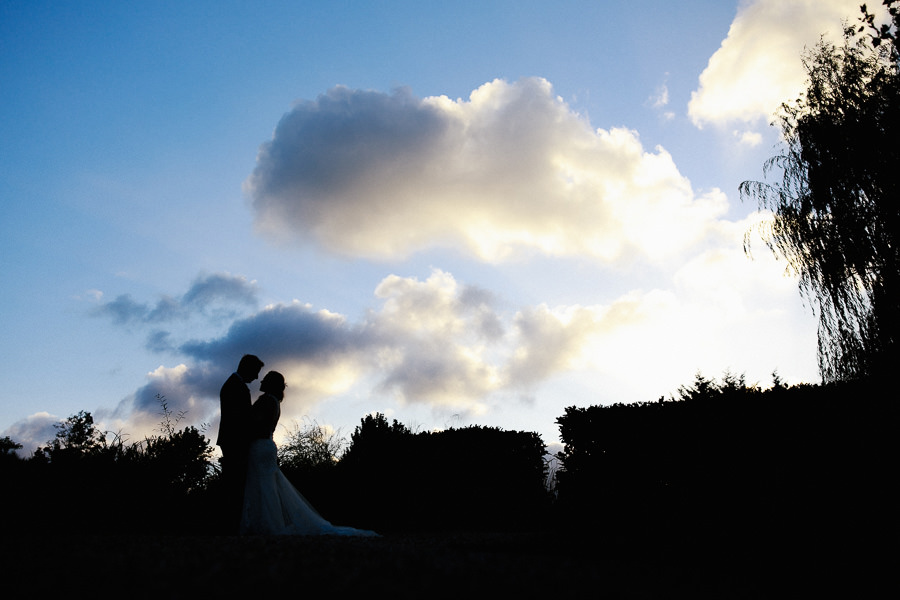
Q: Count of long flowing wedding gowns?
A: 1